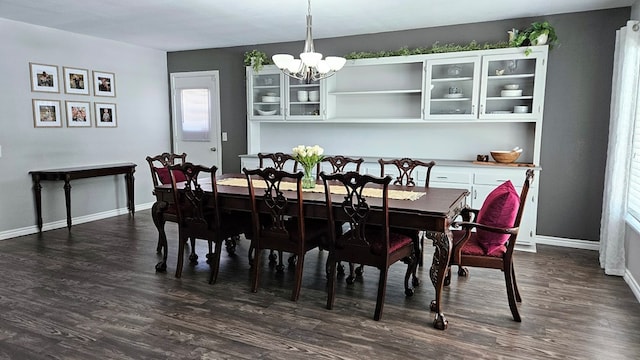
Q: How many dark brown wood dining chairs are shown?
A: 8